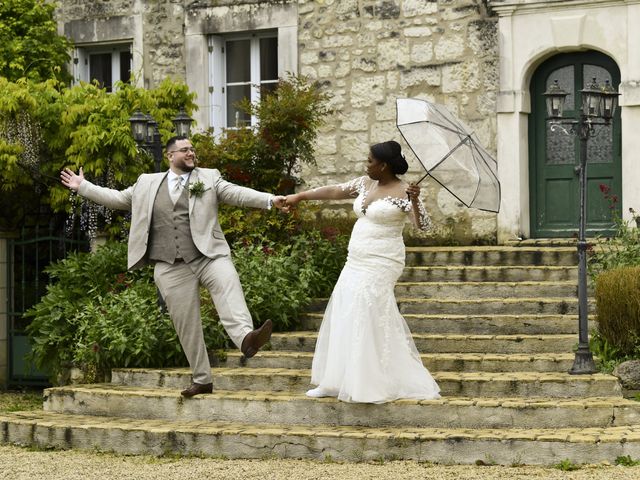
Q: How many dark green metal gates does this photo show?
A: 1